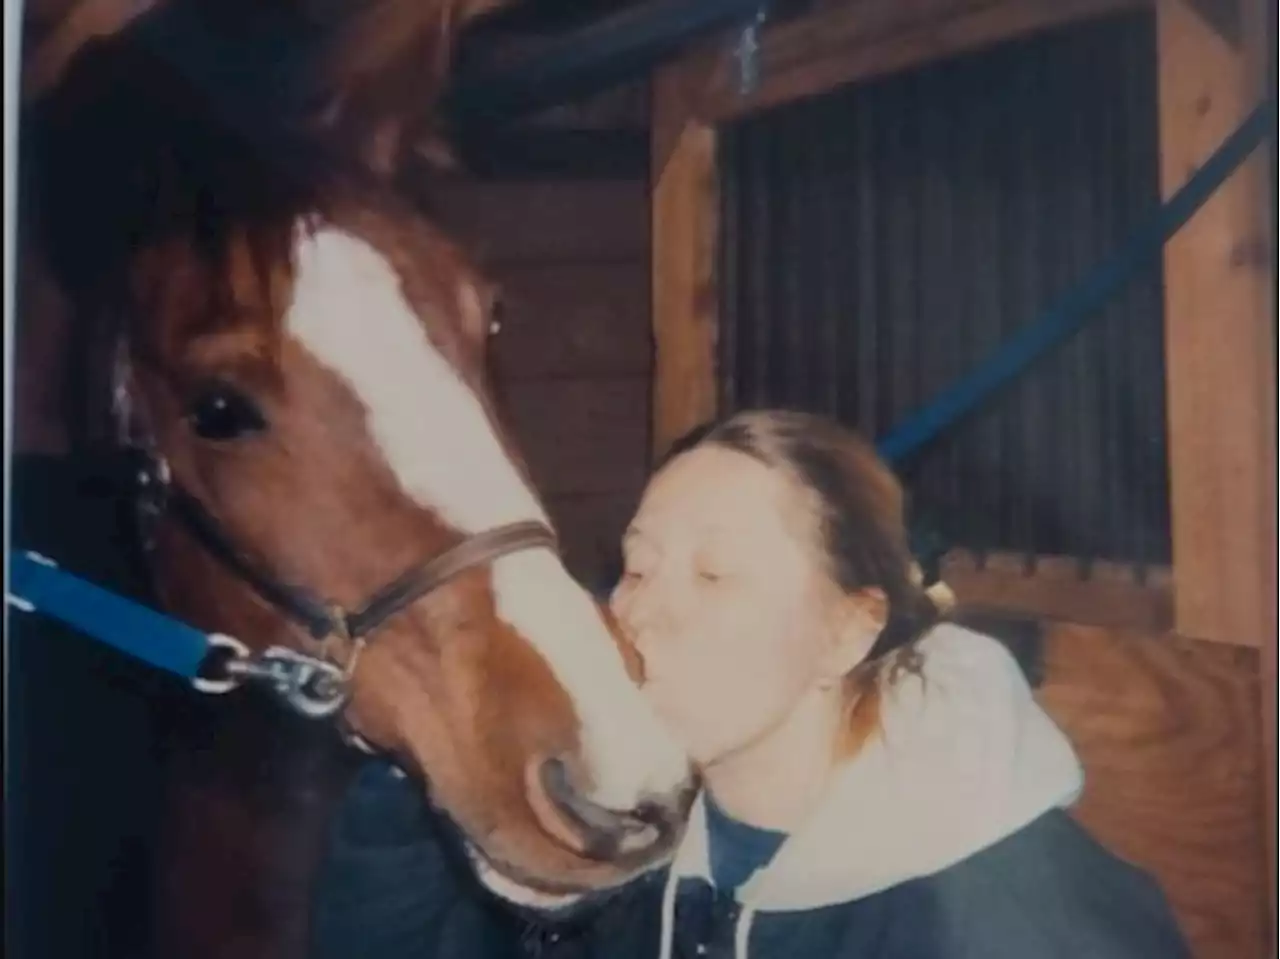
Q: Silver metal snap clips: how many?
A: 1